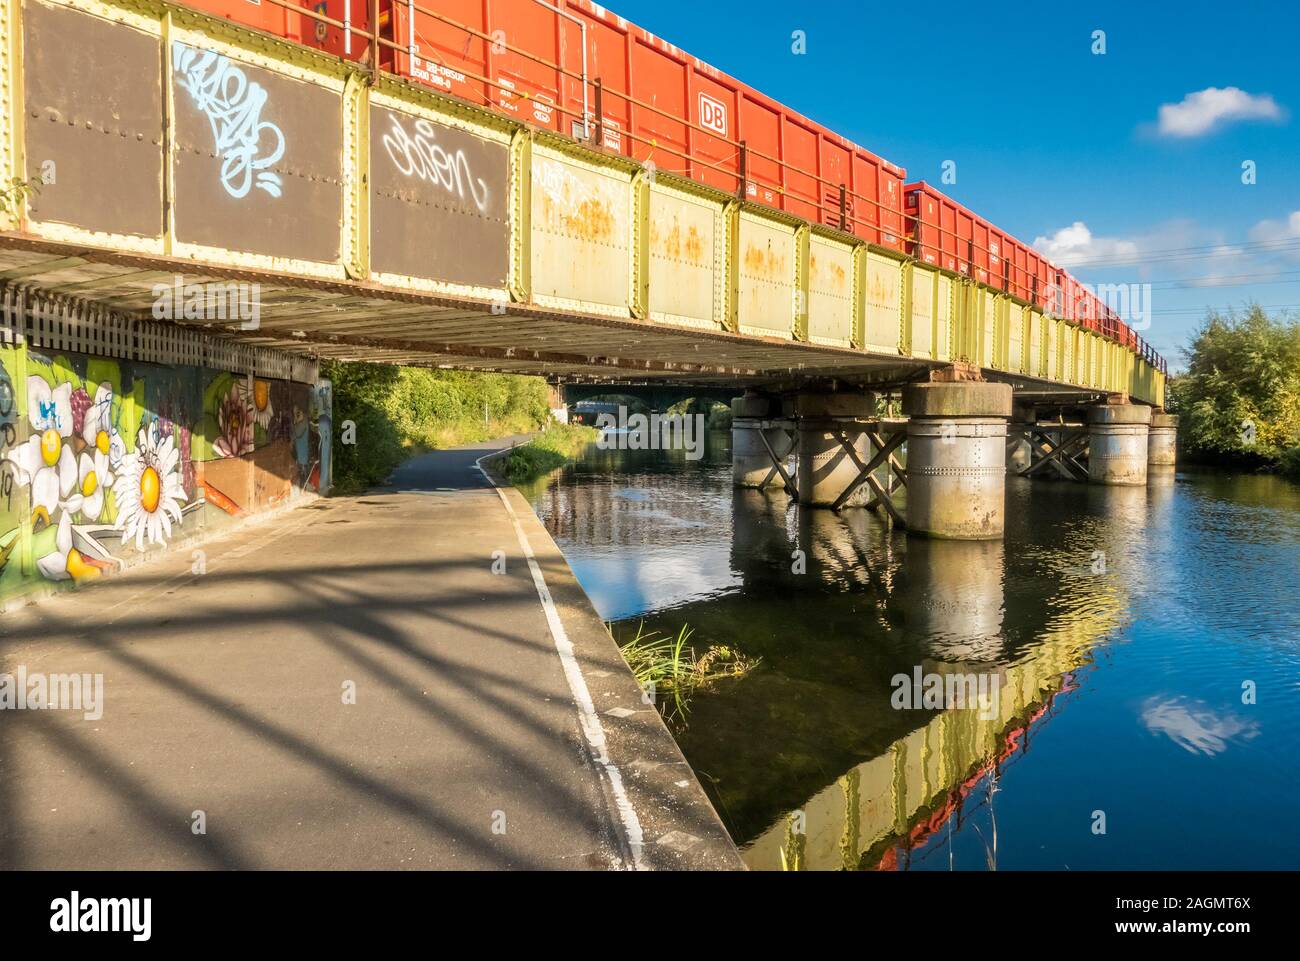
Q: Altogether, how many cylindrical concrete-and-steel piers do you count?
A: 6